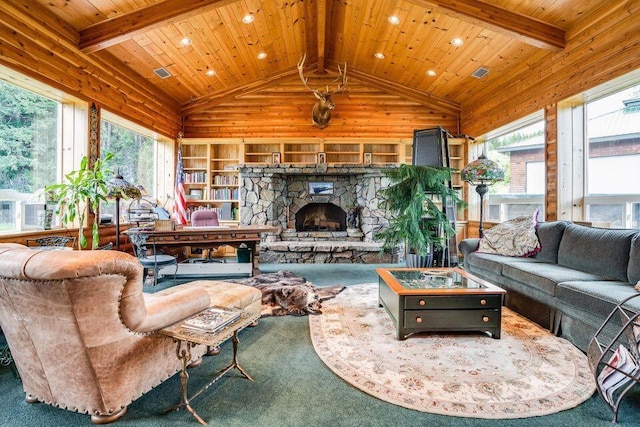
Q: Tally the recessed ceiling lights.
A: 8